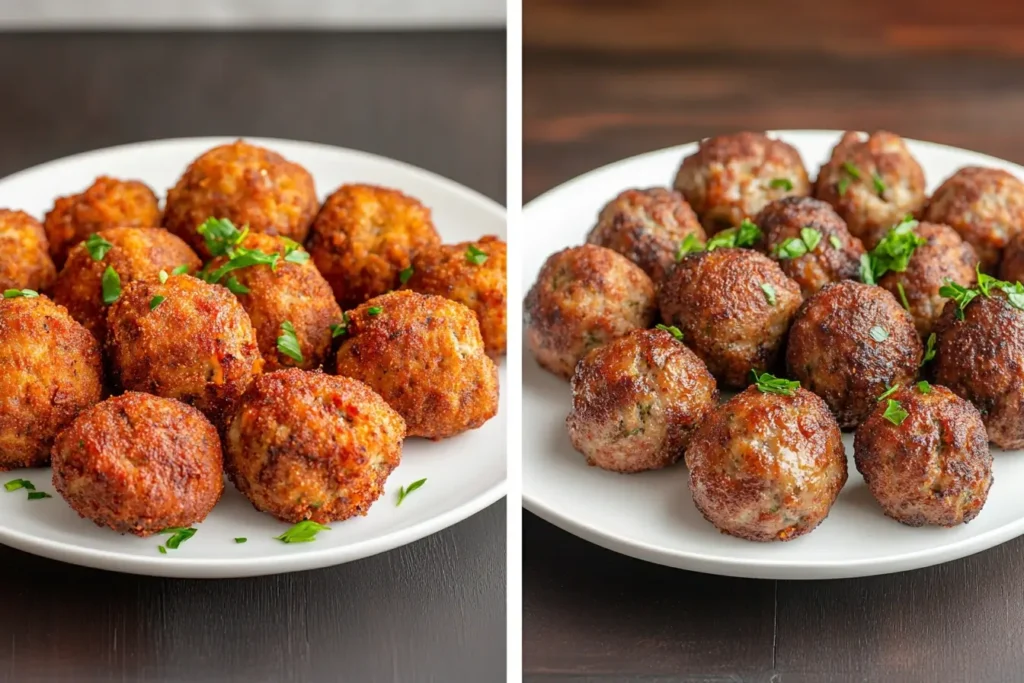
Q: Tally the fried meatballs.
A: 12